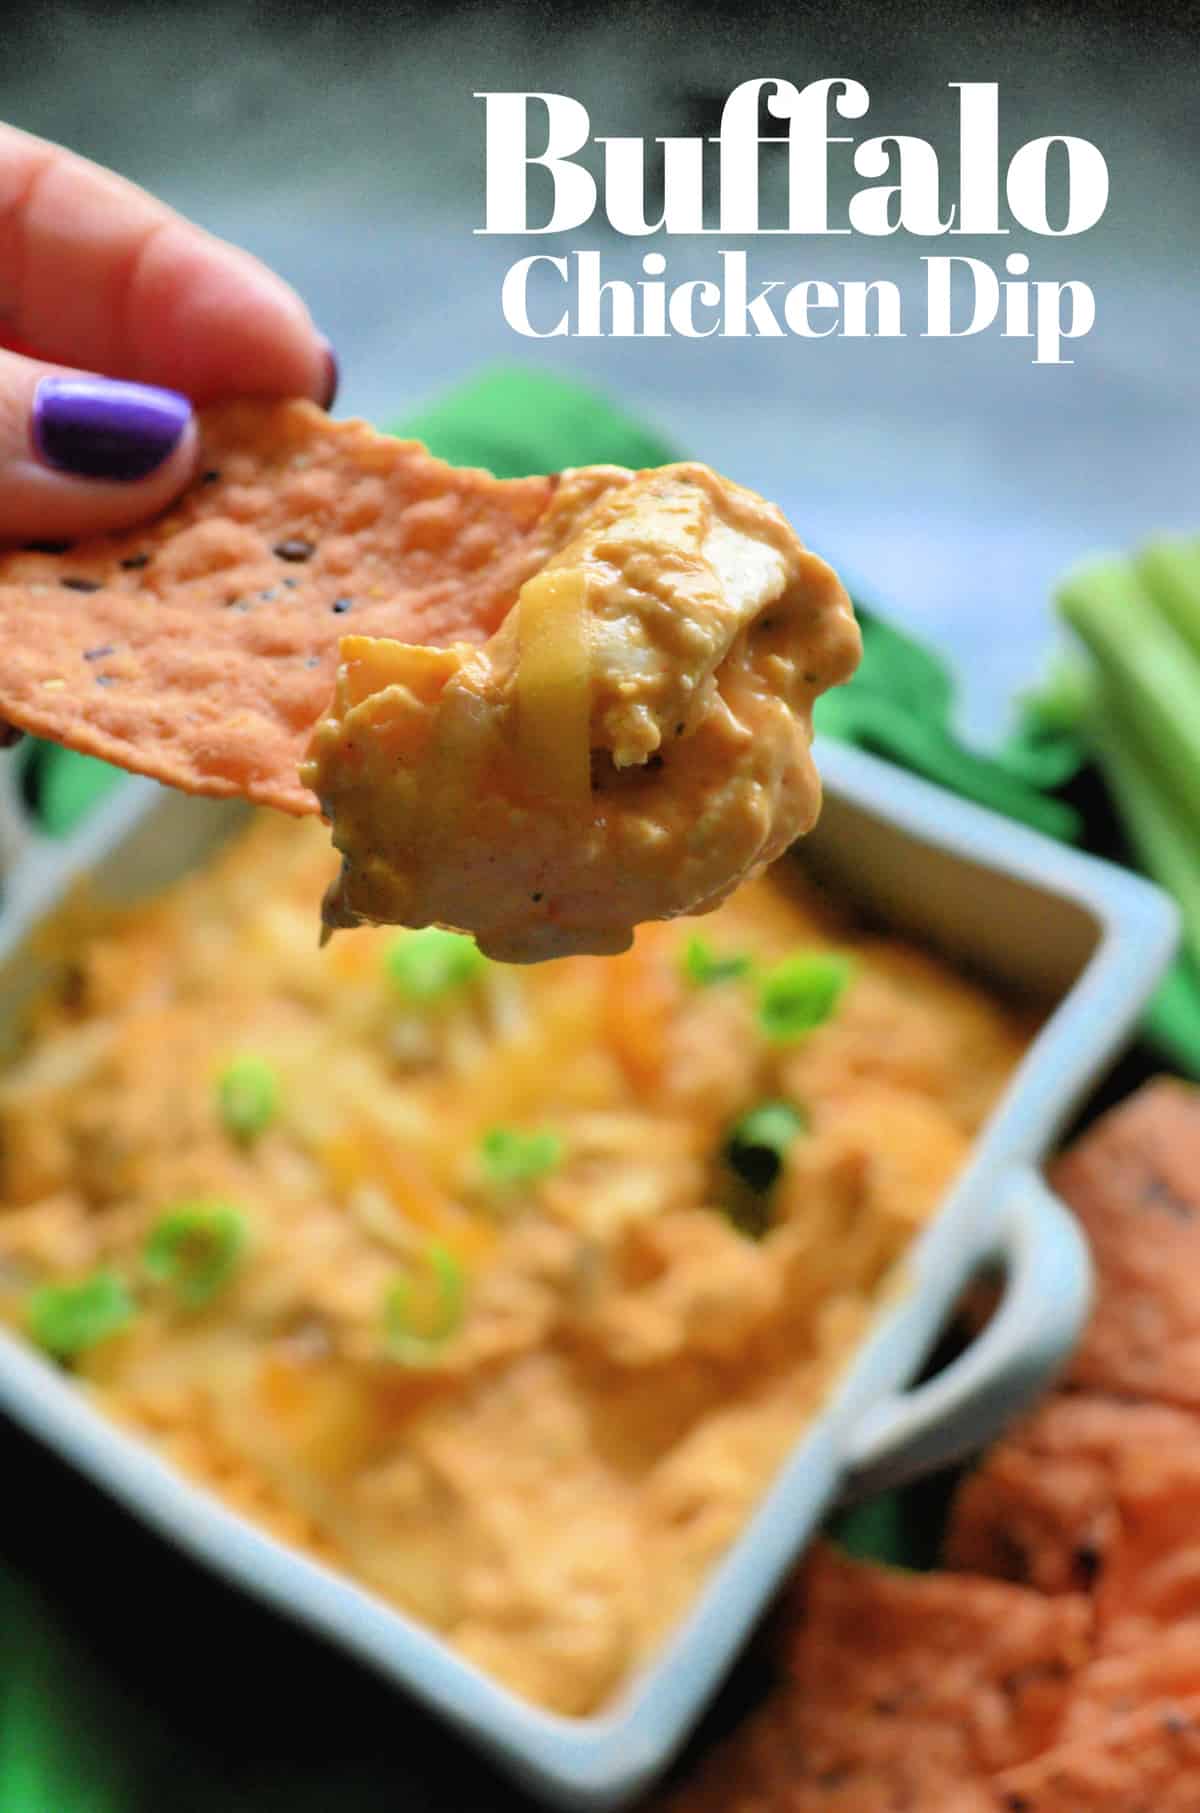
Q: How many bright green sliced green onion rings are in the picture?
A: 9